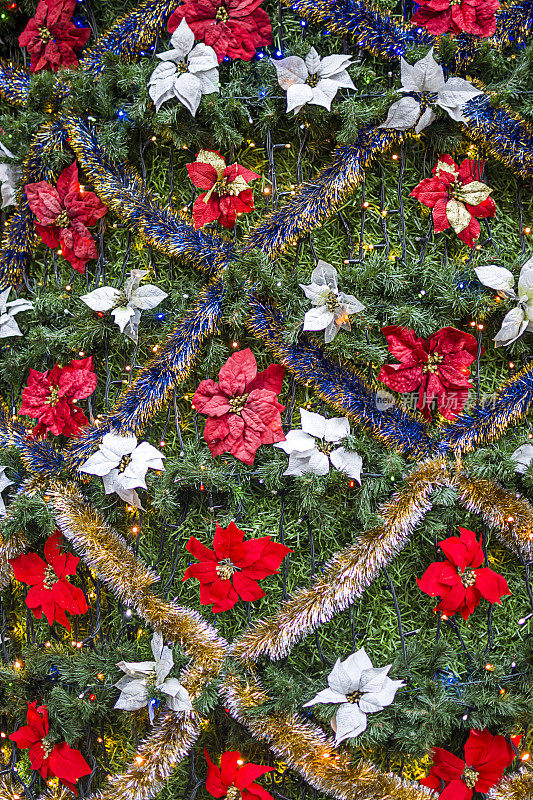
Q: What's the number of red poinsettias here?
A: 15